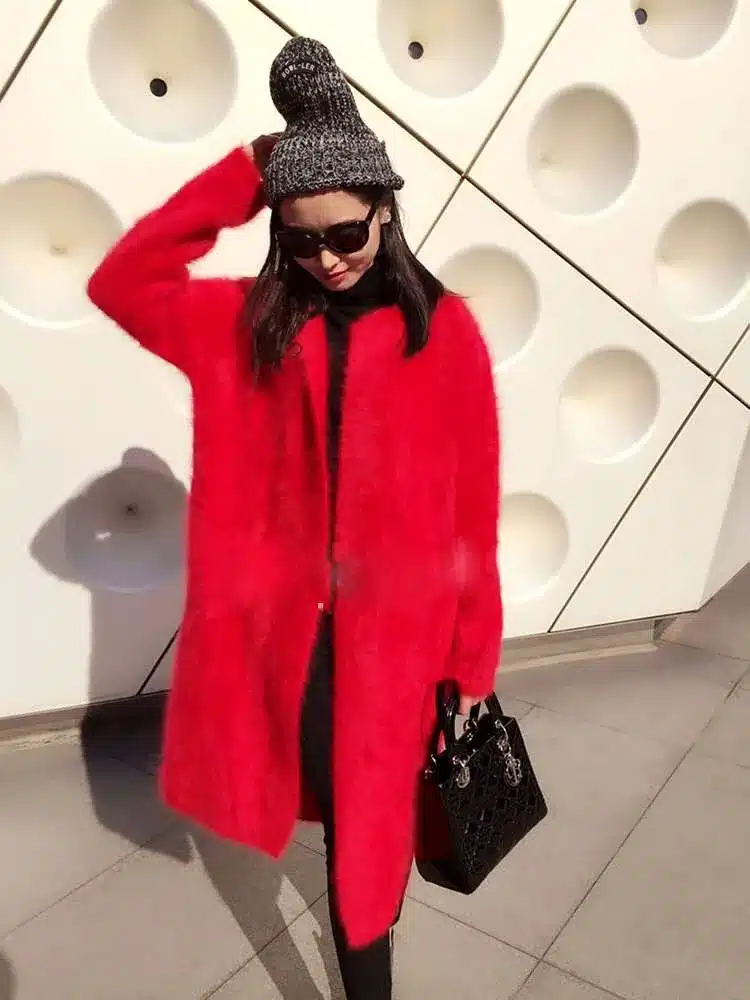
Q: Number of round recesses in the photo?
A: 11